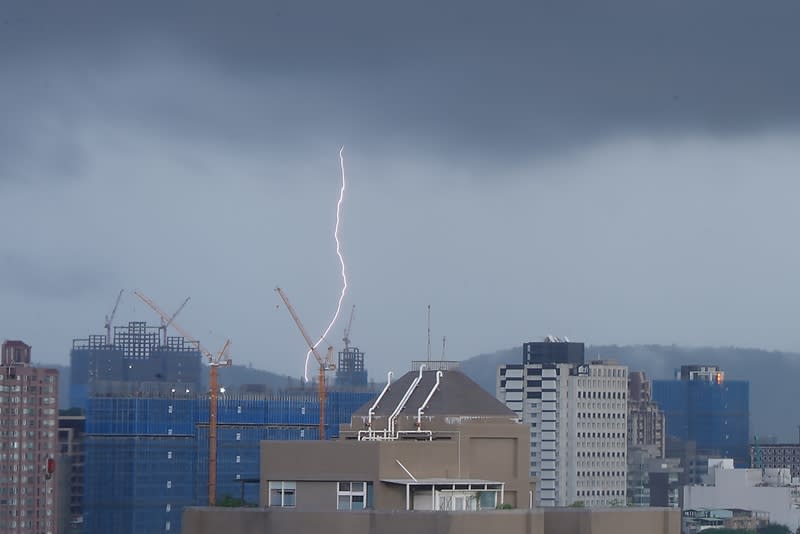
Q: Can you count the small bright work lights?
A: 4